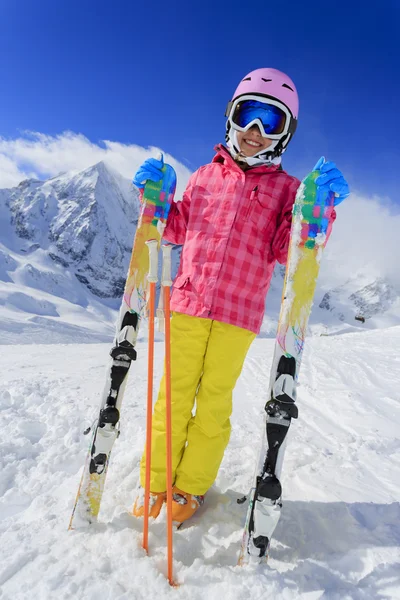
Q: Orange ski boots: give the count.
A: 2